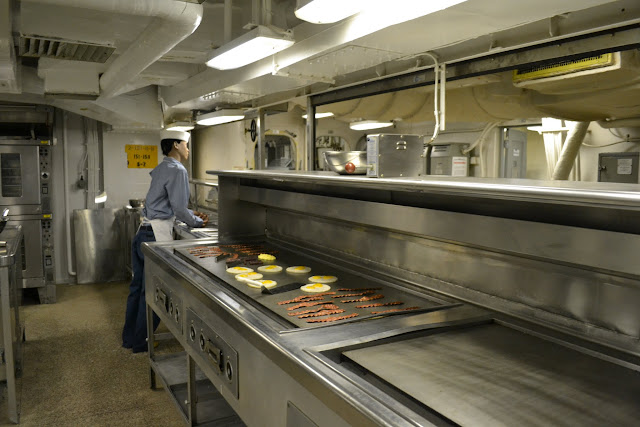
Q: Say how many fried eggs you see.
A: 7